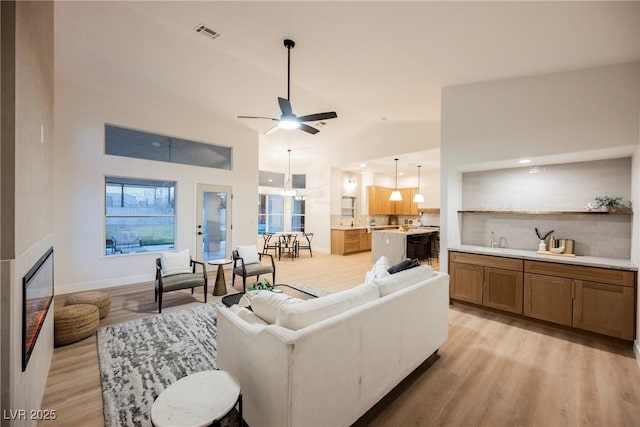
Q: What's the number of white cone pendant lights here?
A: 2